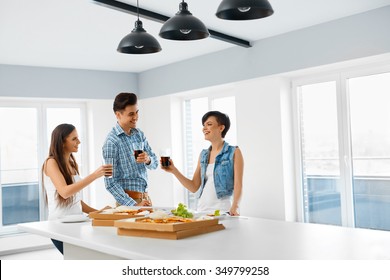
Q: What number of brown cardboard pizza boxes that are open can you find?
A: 2